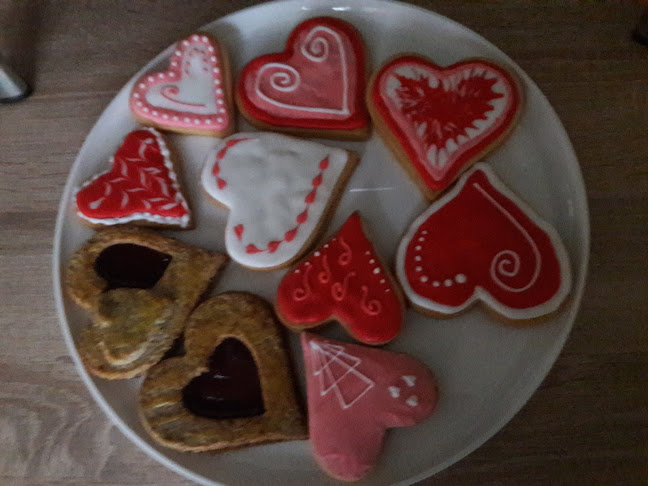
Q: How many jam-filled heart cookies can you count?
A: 2